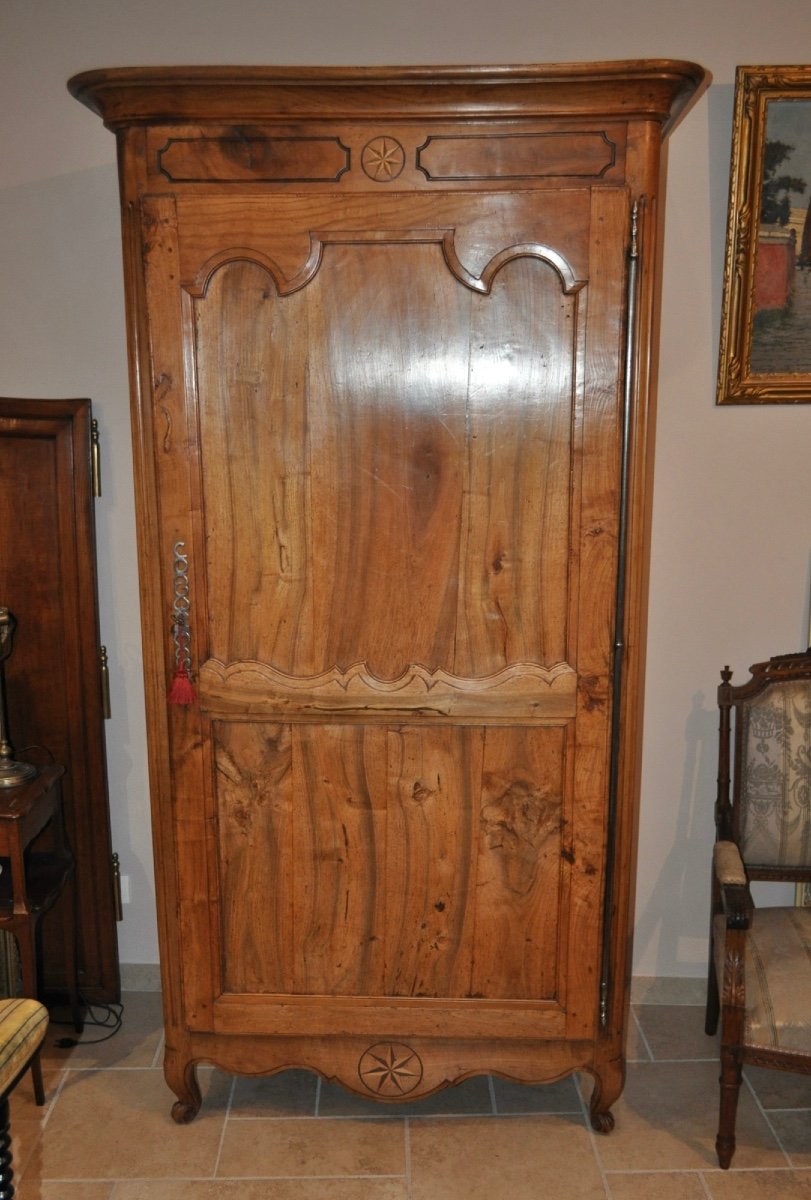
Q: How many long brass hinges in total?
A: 3